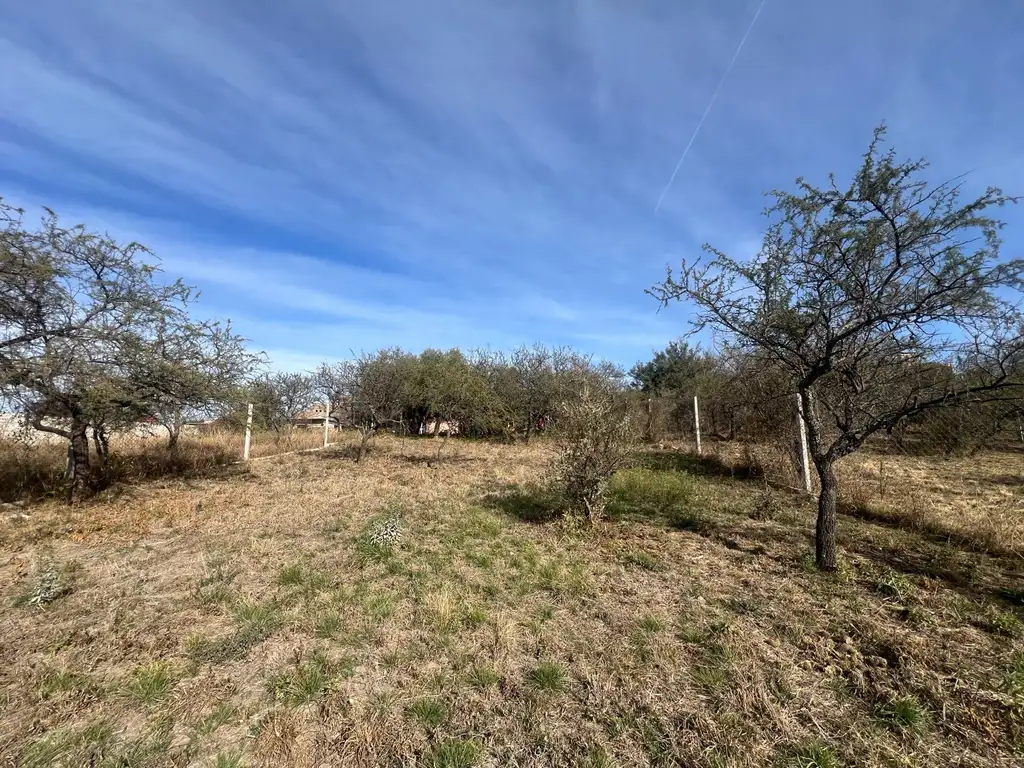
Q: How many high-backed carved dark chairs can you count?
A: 0